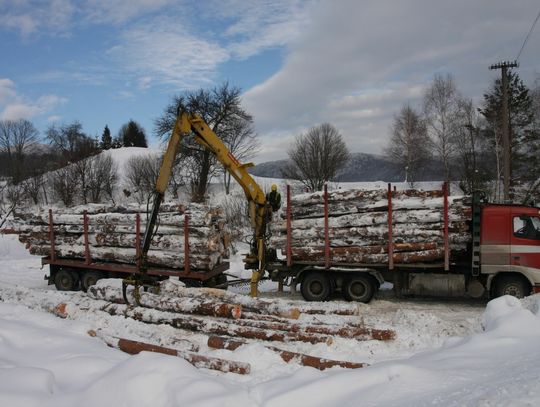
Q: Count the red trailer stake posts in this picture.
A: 8